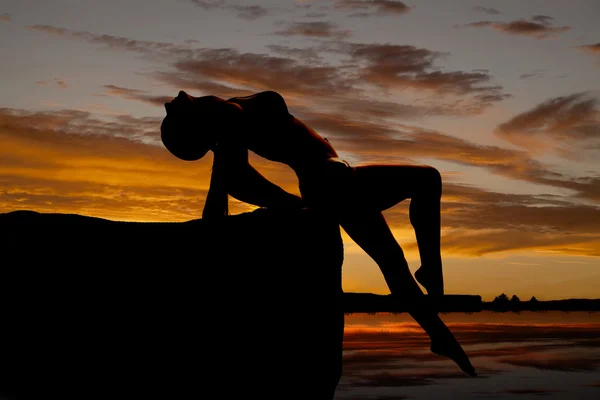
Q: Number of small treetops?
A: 3